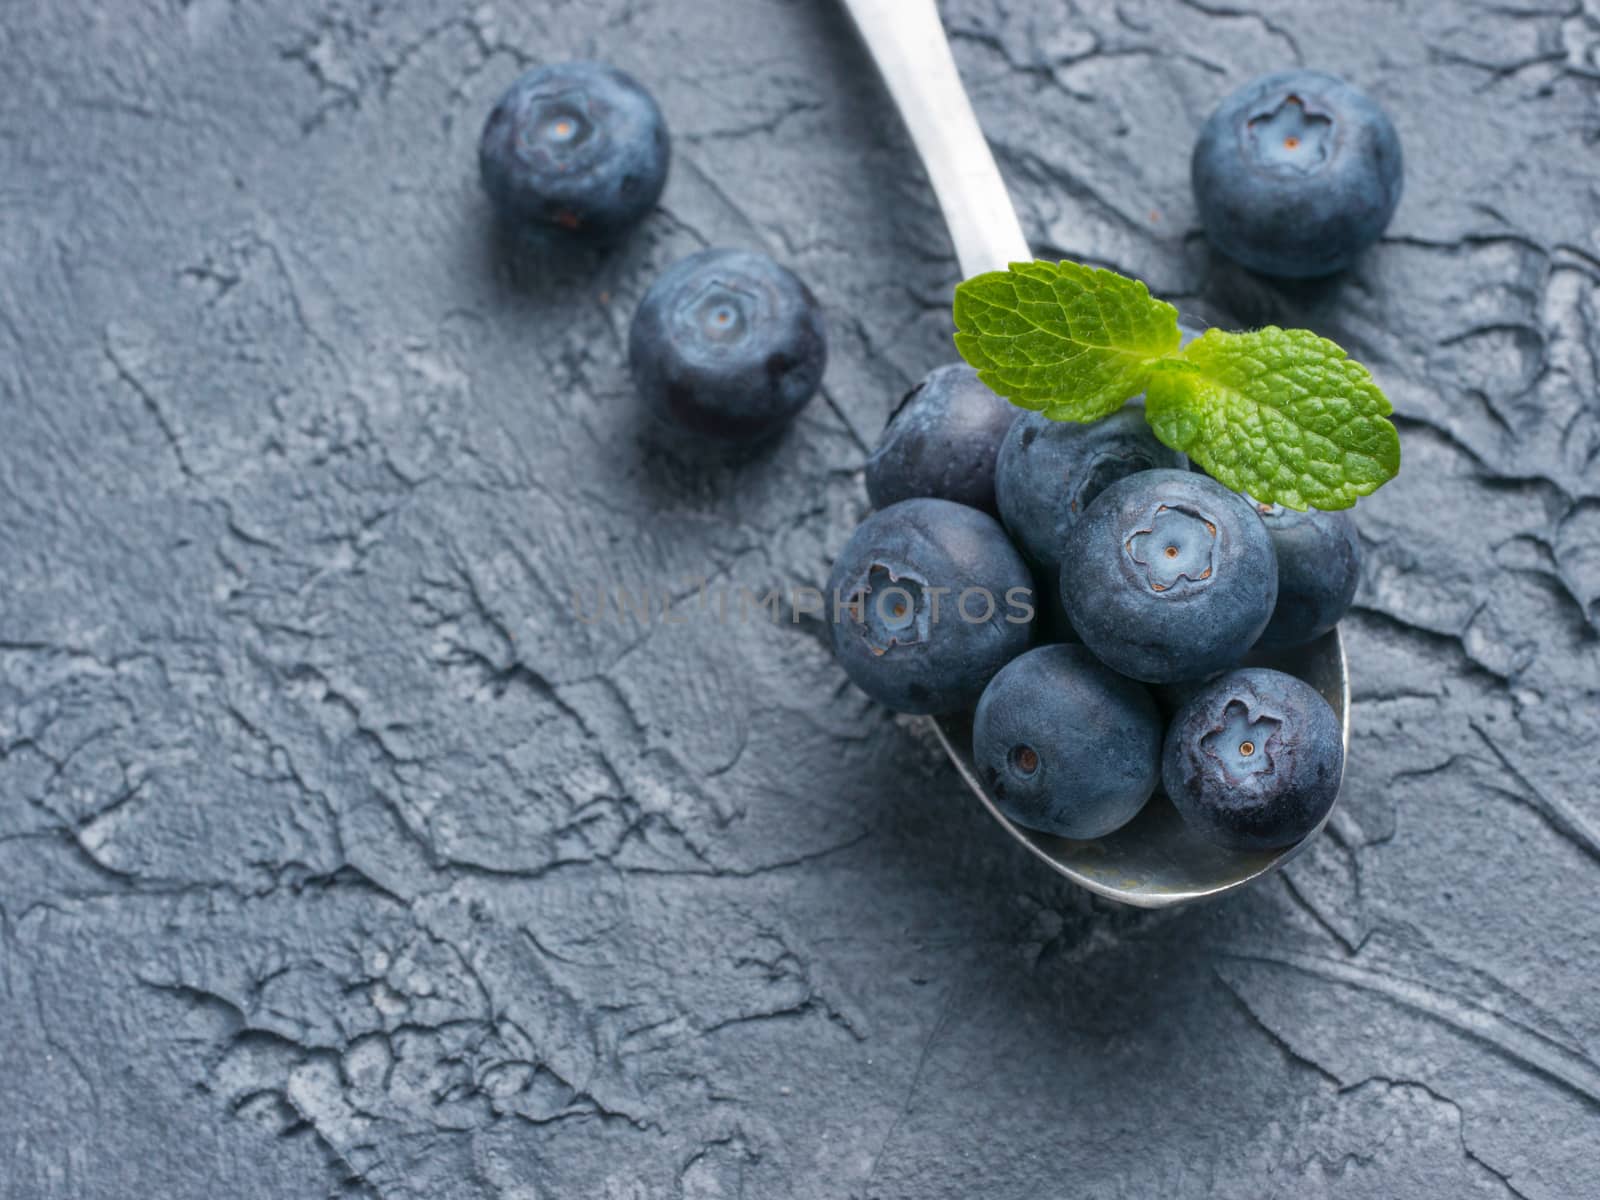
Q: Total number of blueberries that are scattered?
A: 3